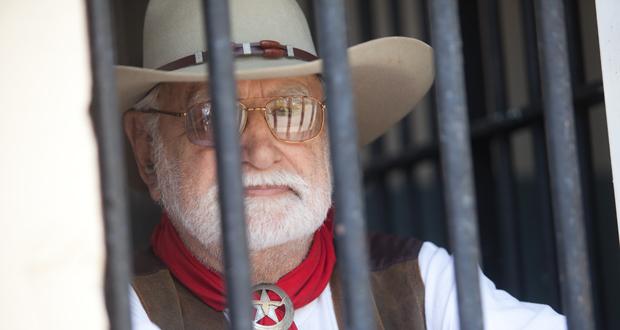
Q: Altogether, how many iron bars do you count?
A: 5